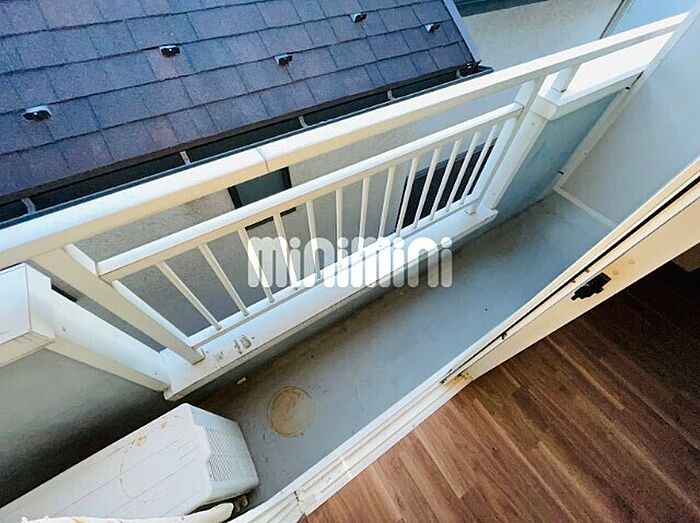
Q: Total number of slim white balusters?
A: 13